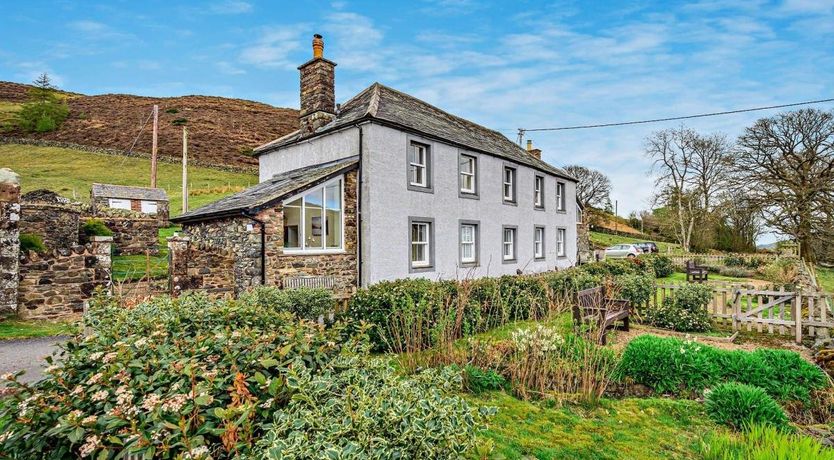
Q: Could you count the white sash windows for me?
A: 10